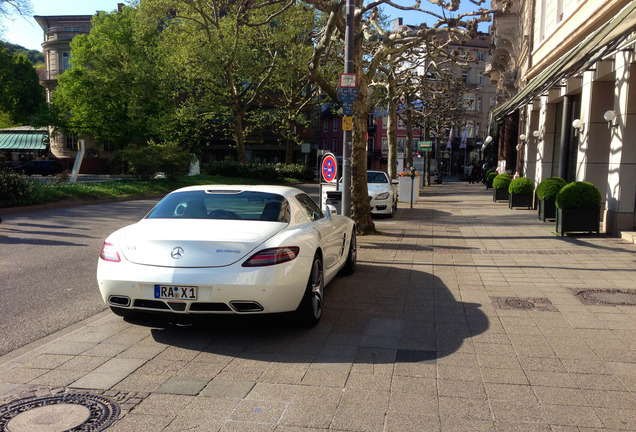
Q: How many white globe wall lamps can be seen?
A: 4